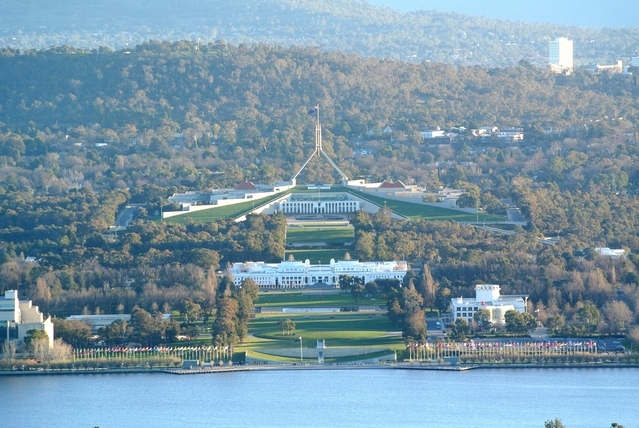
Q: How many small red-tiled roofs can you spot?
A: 2